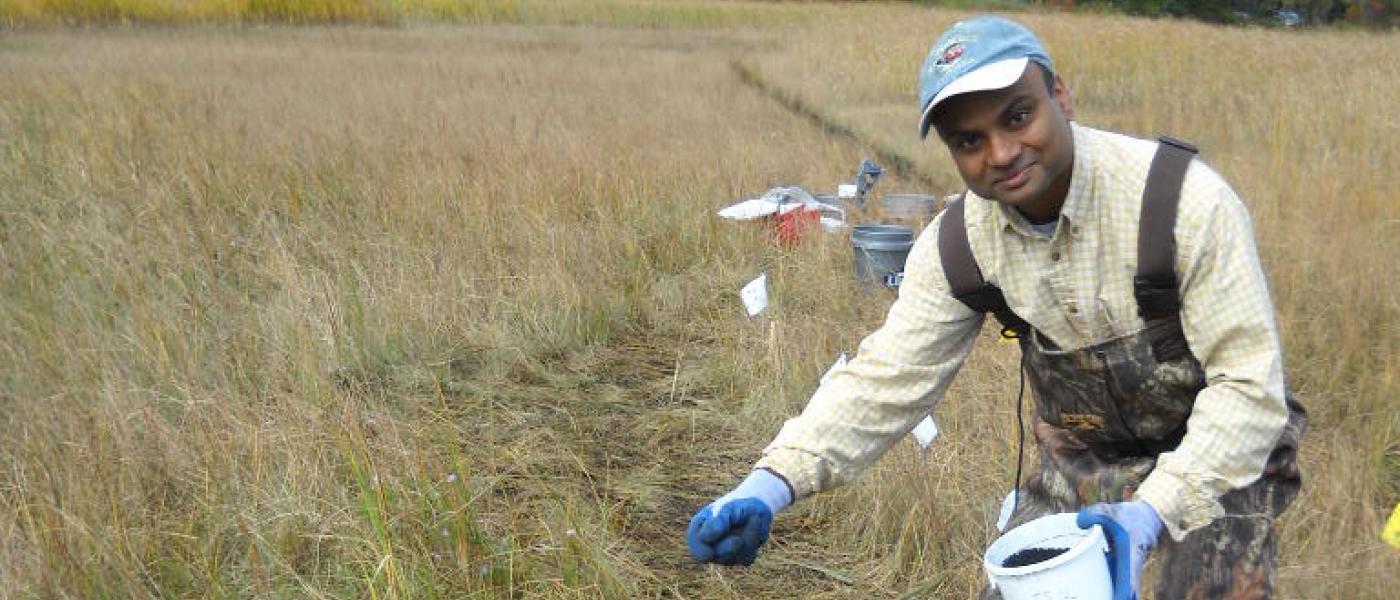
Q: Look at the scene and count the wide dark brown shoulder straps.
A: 2